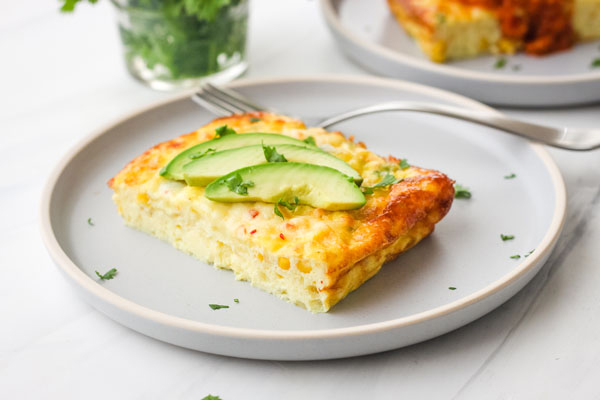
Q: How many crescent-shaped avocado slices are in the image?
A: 3